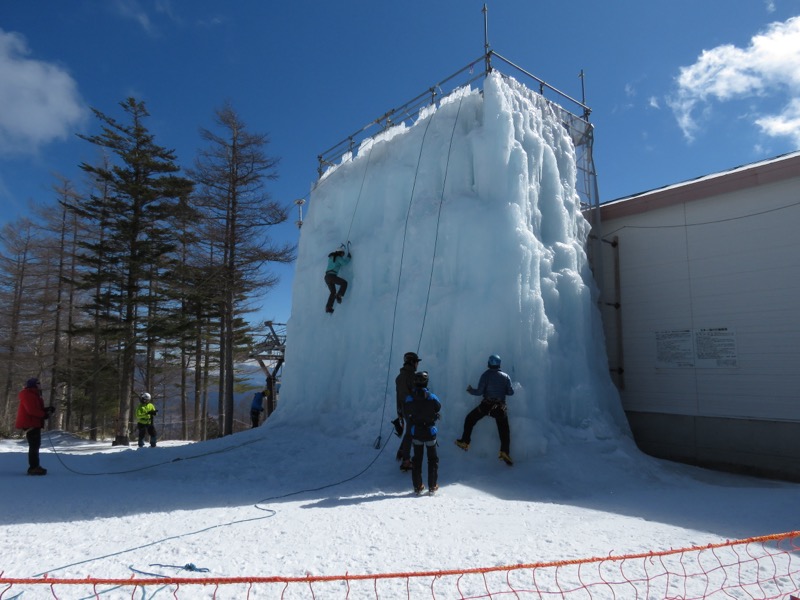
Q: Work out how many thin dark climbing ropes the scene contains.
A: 3